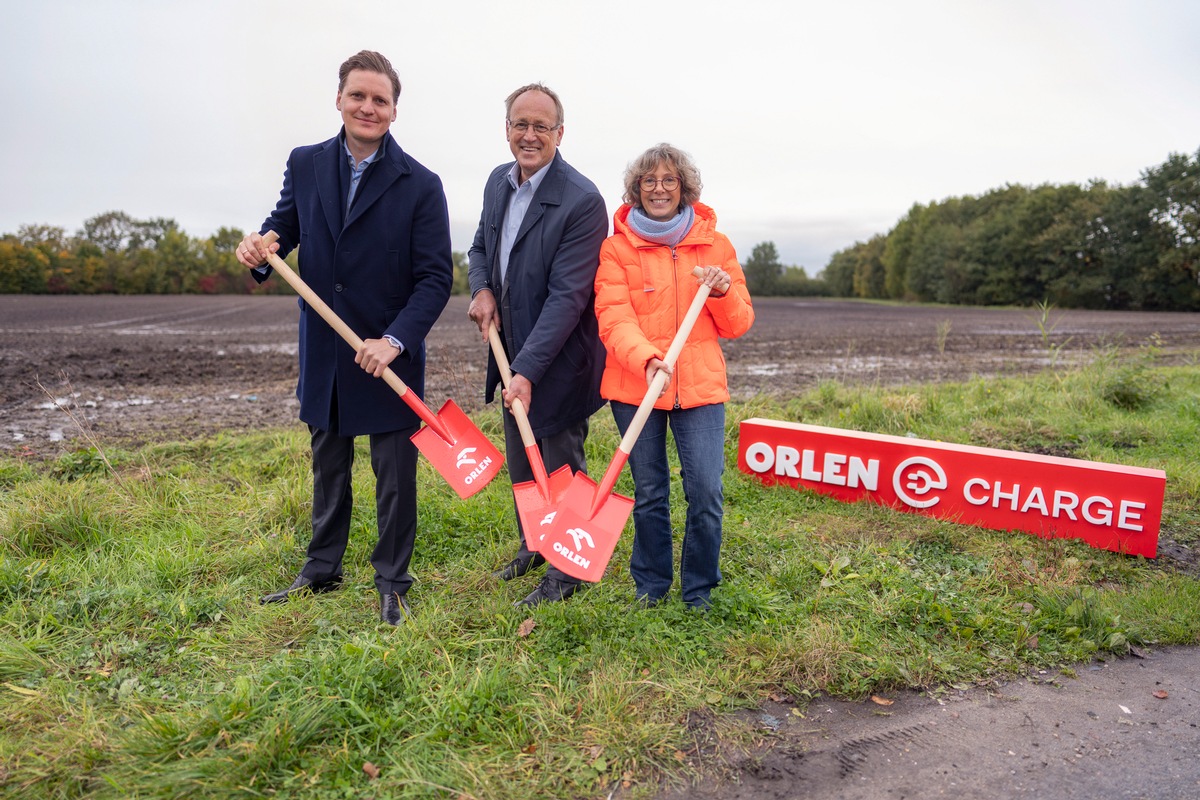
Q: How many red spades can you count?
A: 3